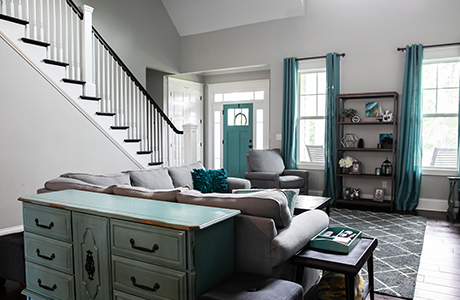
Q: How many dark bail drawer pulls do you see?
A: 5